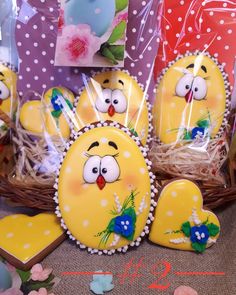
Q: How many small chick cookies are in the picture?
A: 4